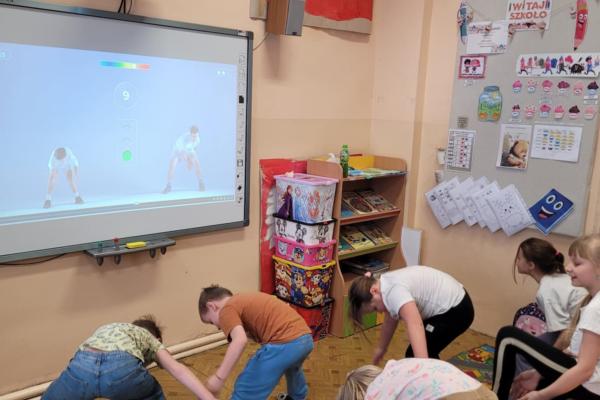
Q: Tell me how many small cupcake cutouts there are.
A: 12